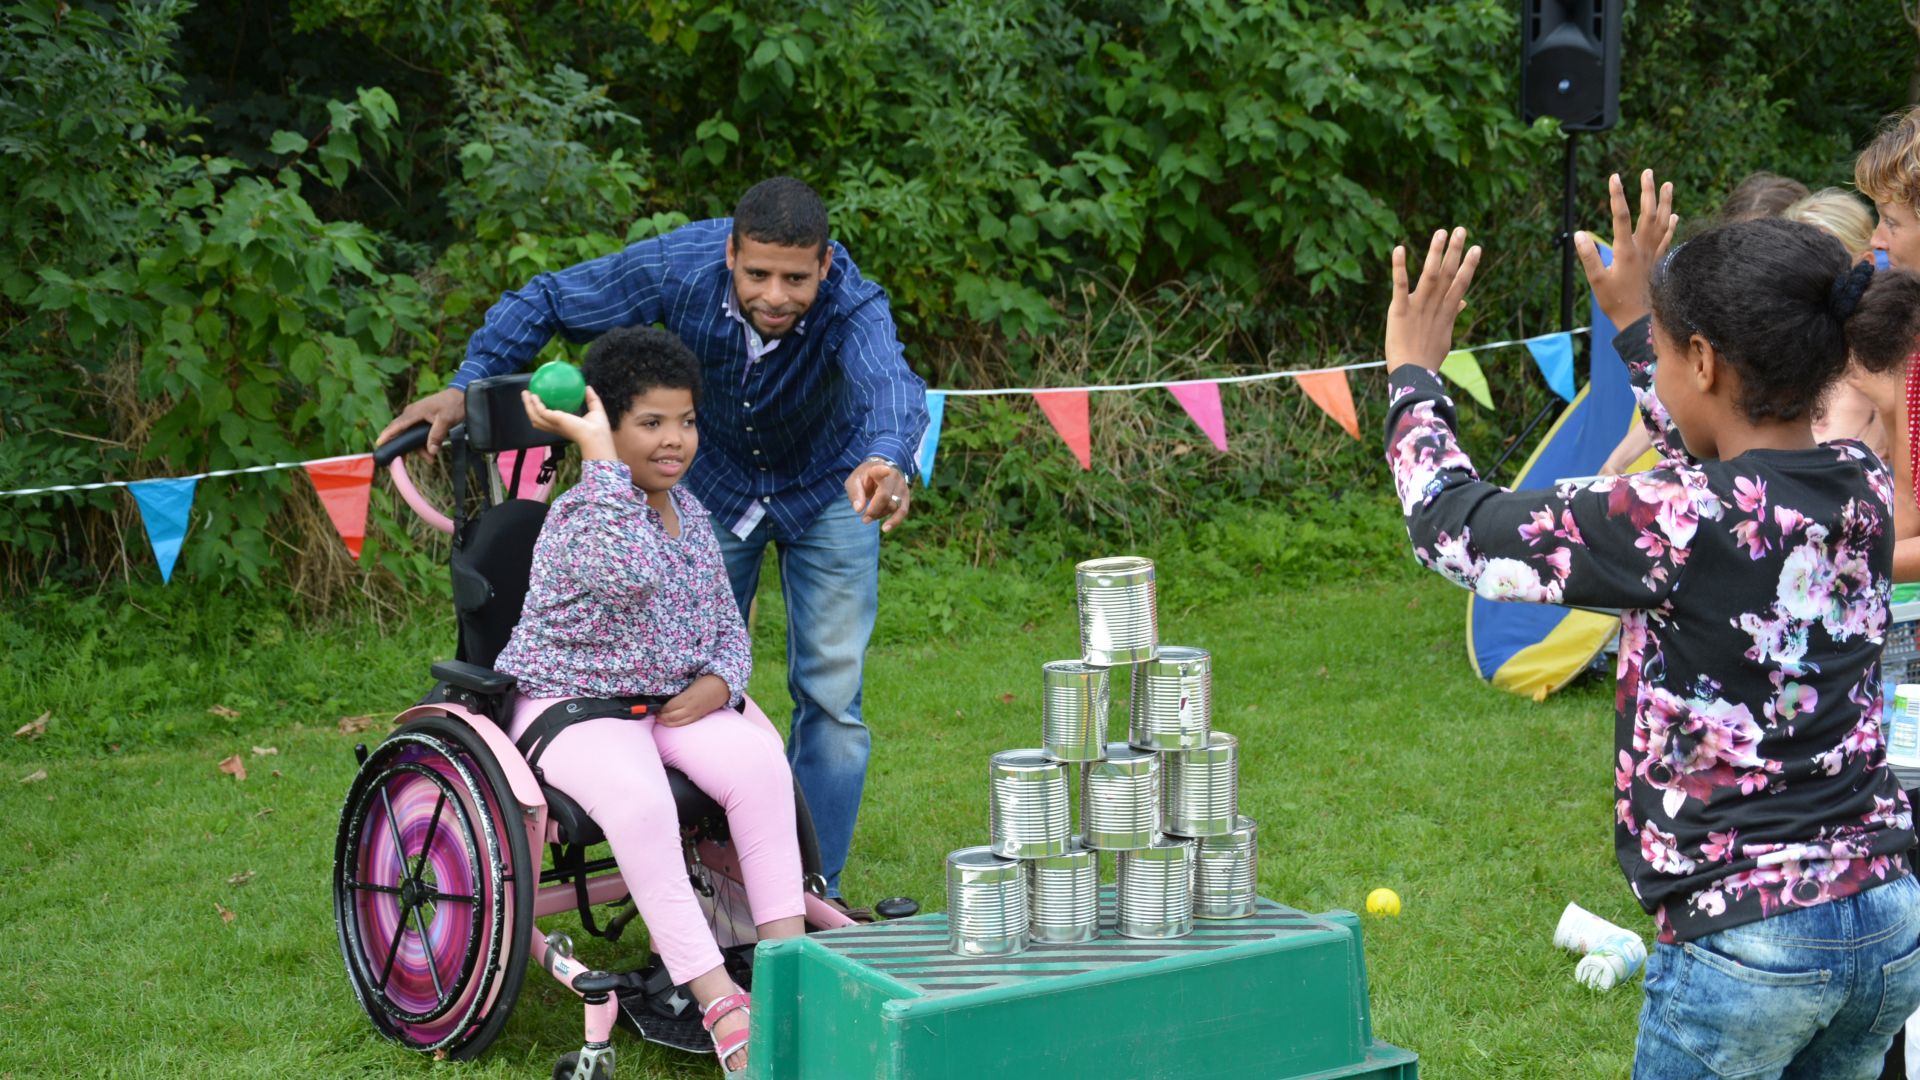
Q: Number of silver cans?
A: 10